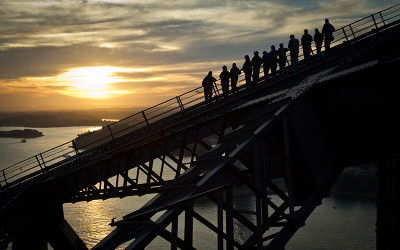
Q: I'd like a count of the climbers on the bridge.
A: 12